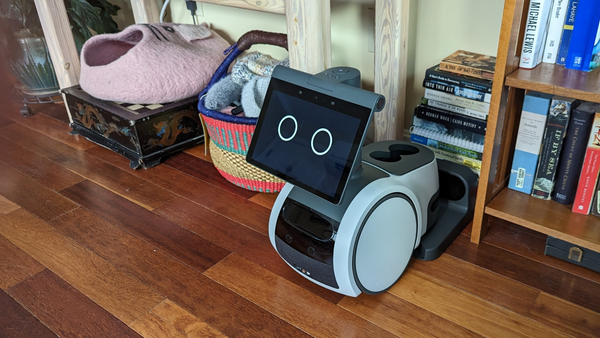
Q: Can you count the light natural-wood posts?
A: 4